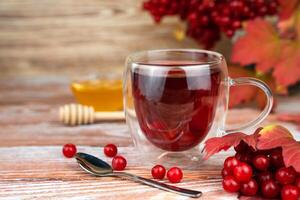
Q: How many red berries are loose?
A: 5